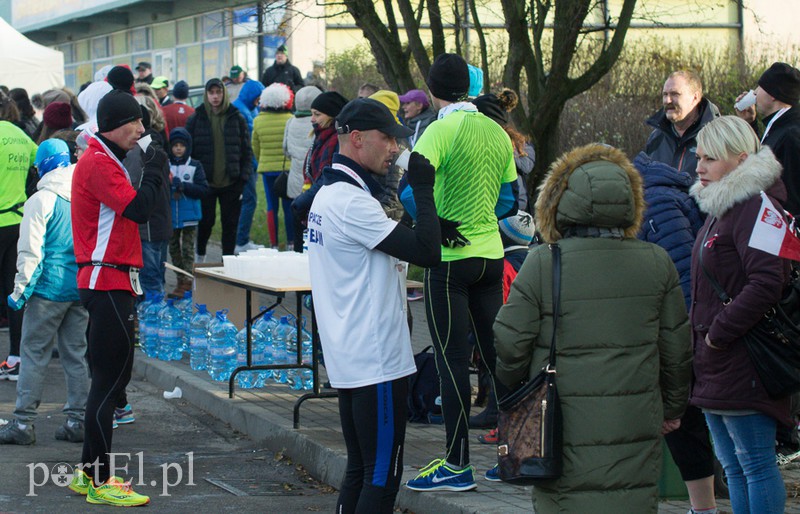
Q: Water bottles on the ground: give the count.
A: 10